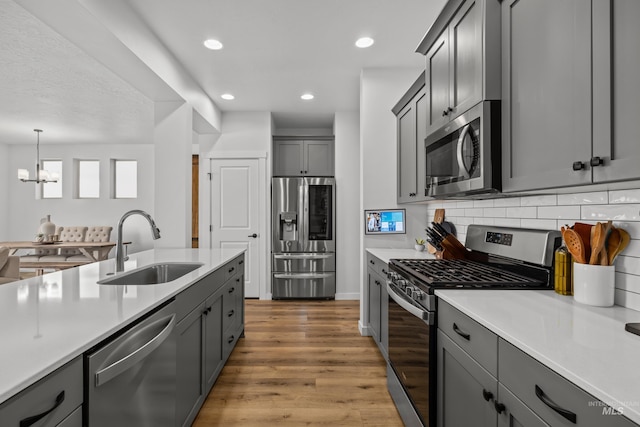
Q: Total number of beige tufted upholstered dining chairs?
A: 3